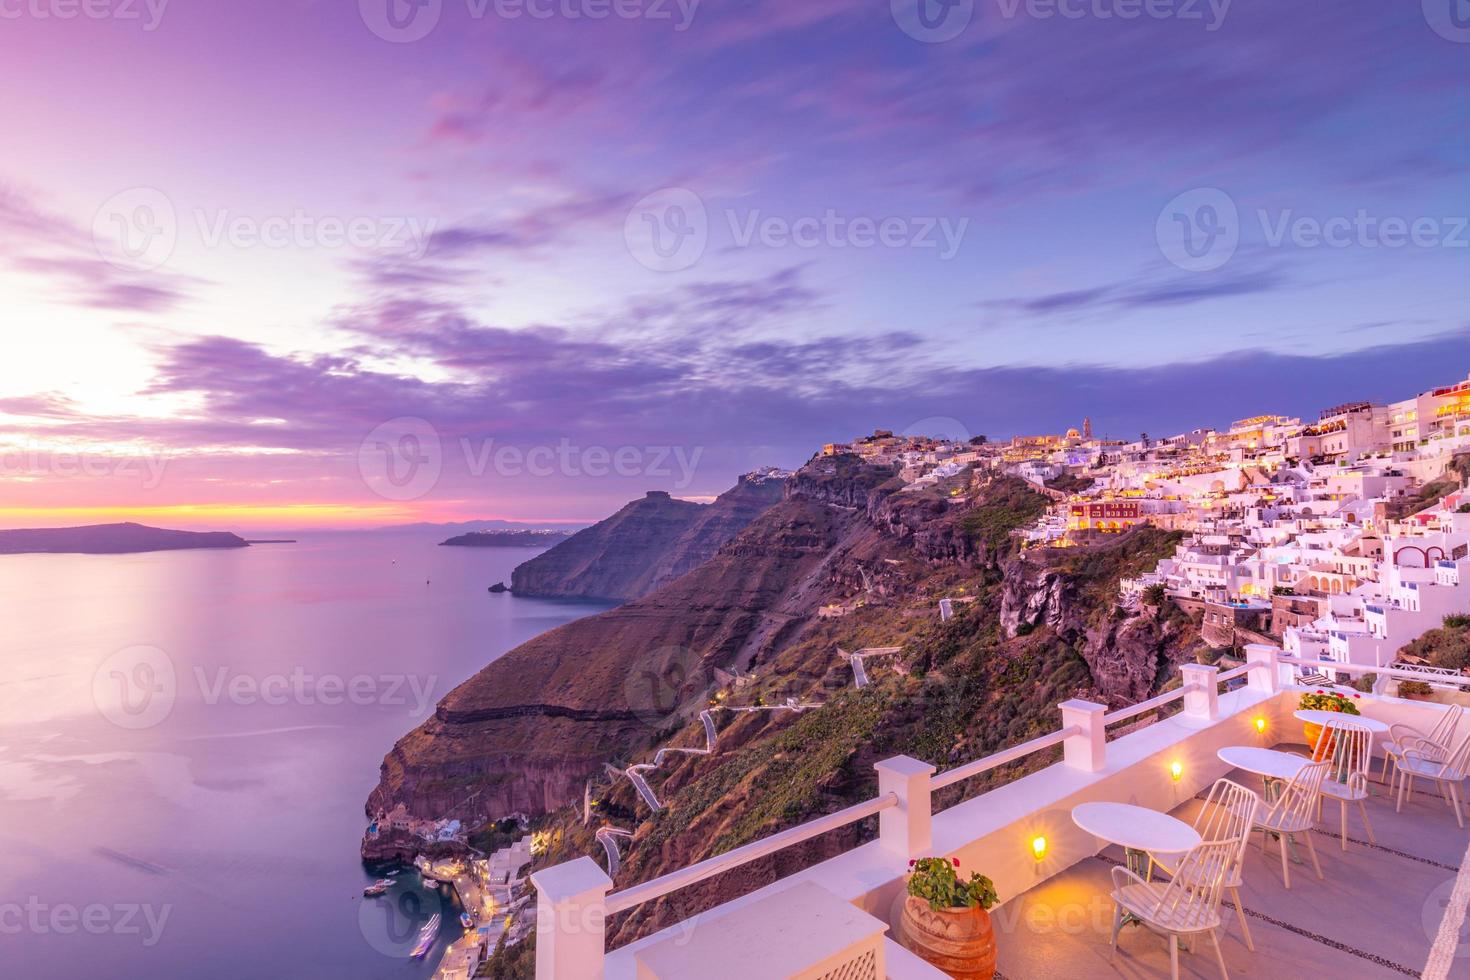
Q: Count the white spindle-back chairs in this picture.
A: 6